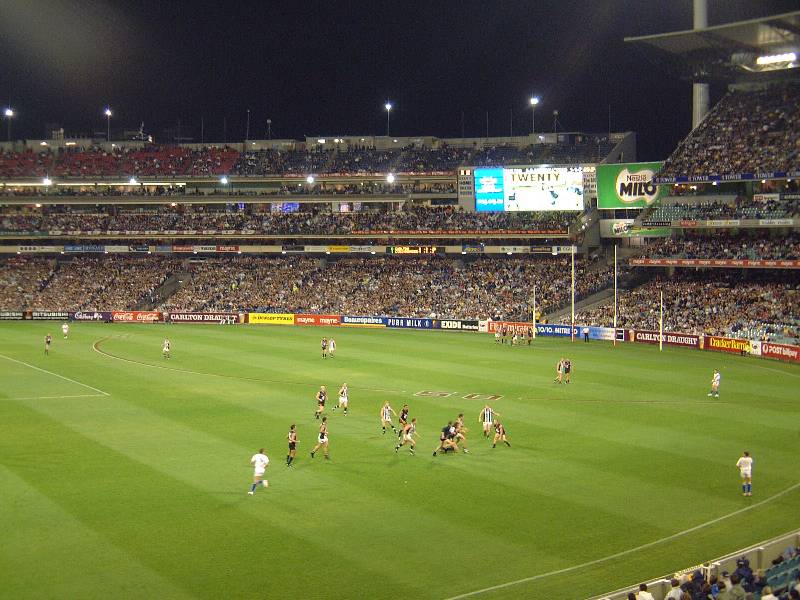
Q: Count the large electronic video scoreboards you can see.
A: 1